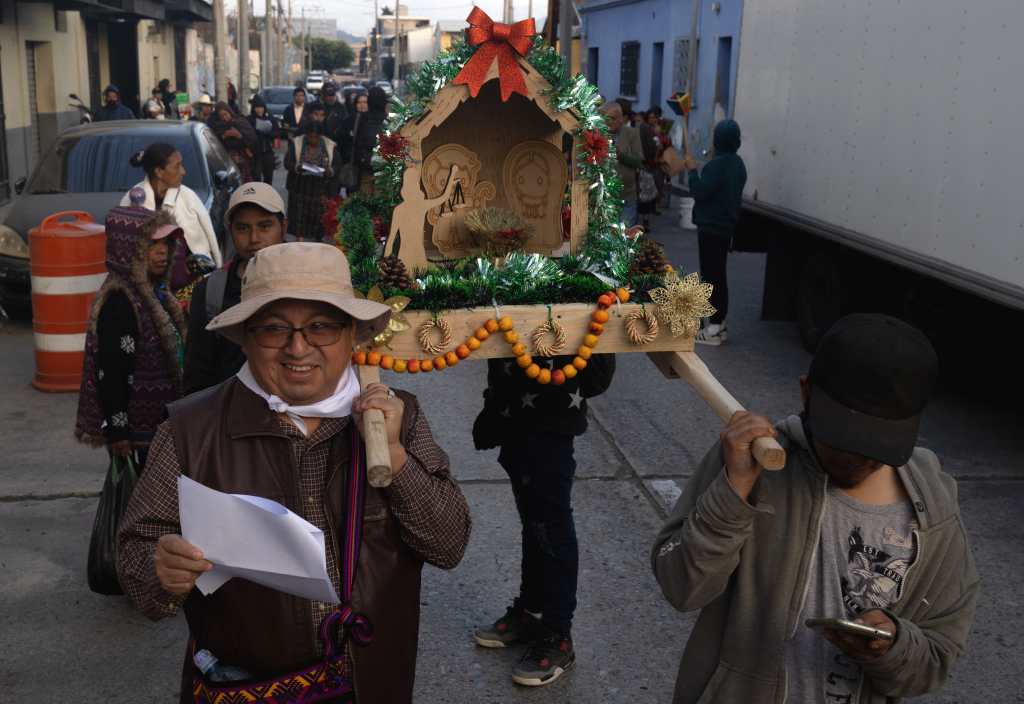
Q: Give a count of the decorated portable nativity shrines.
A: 1